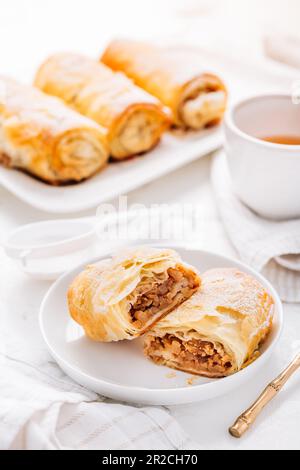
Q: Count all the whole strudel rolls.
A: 3